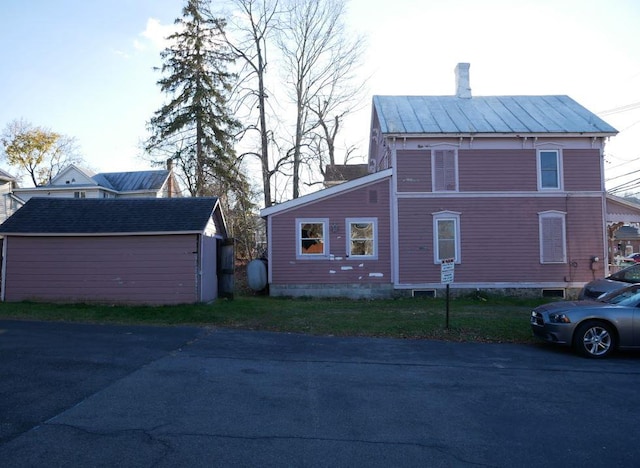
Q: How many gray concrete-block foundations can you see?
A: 1